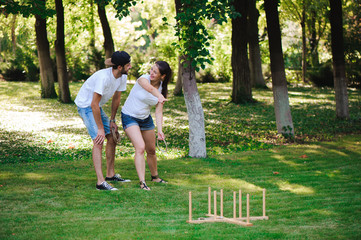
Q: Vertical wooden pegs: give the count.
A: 8